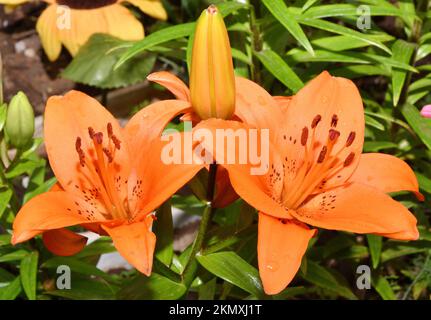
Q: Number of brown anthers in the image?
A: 12